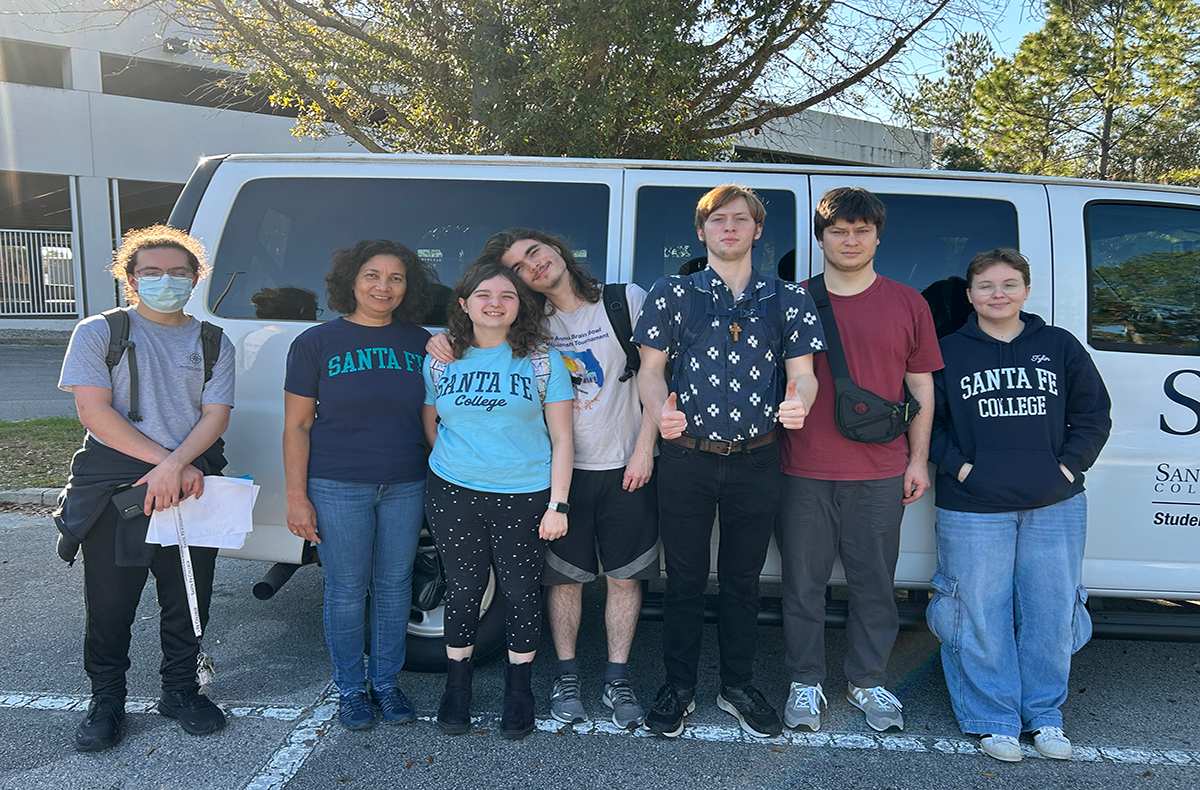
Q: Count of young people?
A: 6